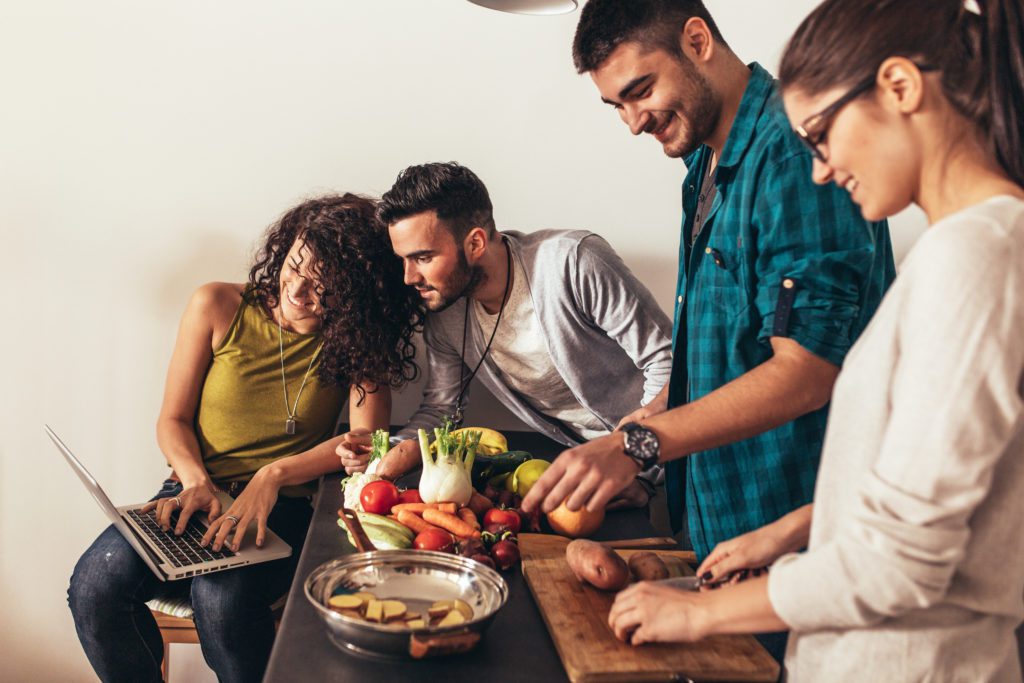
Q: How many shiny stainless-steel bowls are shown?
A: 1